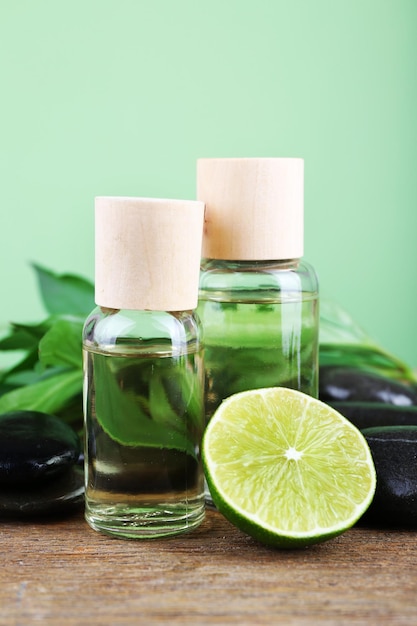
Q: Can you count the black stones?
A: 5